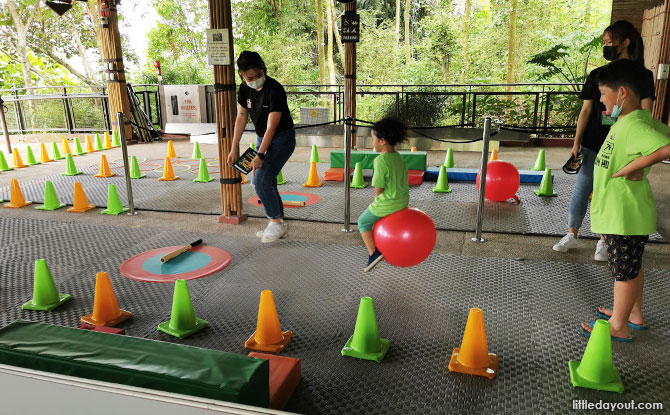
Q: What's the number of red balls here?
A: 2